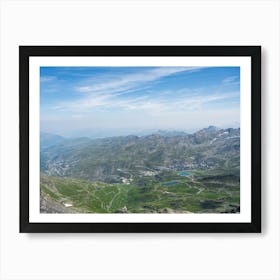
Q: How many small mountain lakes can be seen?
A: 2